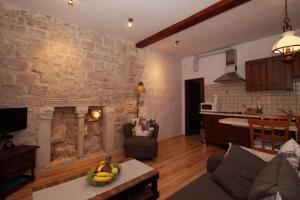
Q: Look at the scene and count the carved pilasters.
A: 3